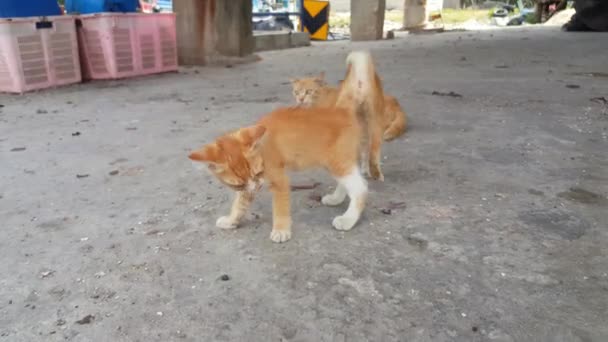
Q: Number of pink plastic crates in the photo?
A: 2